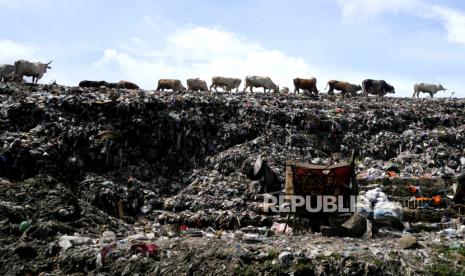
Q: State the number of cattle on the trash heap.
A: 12